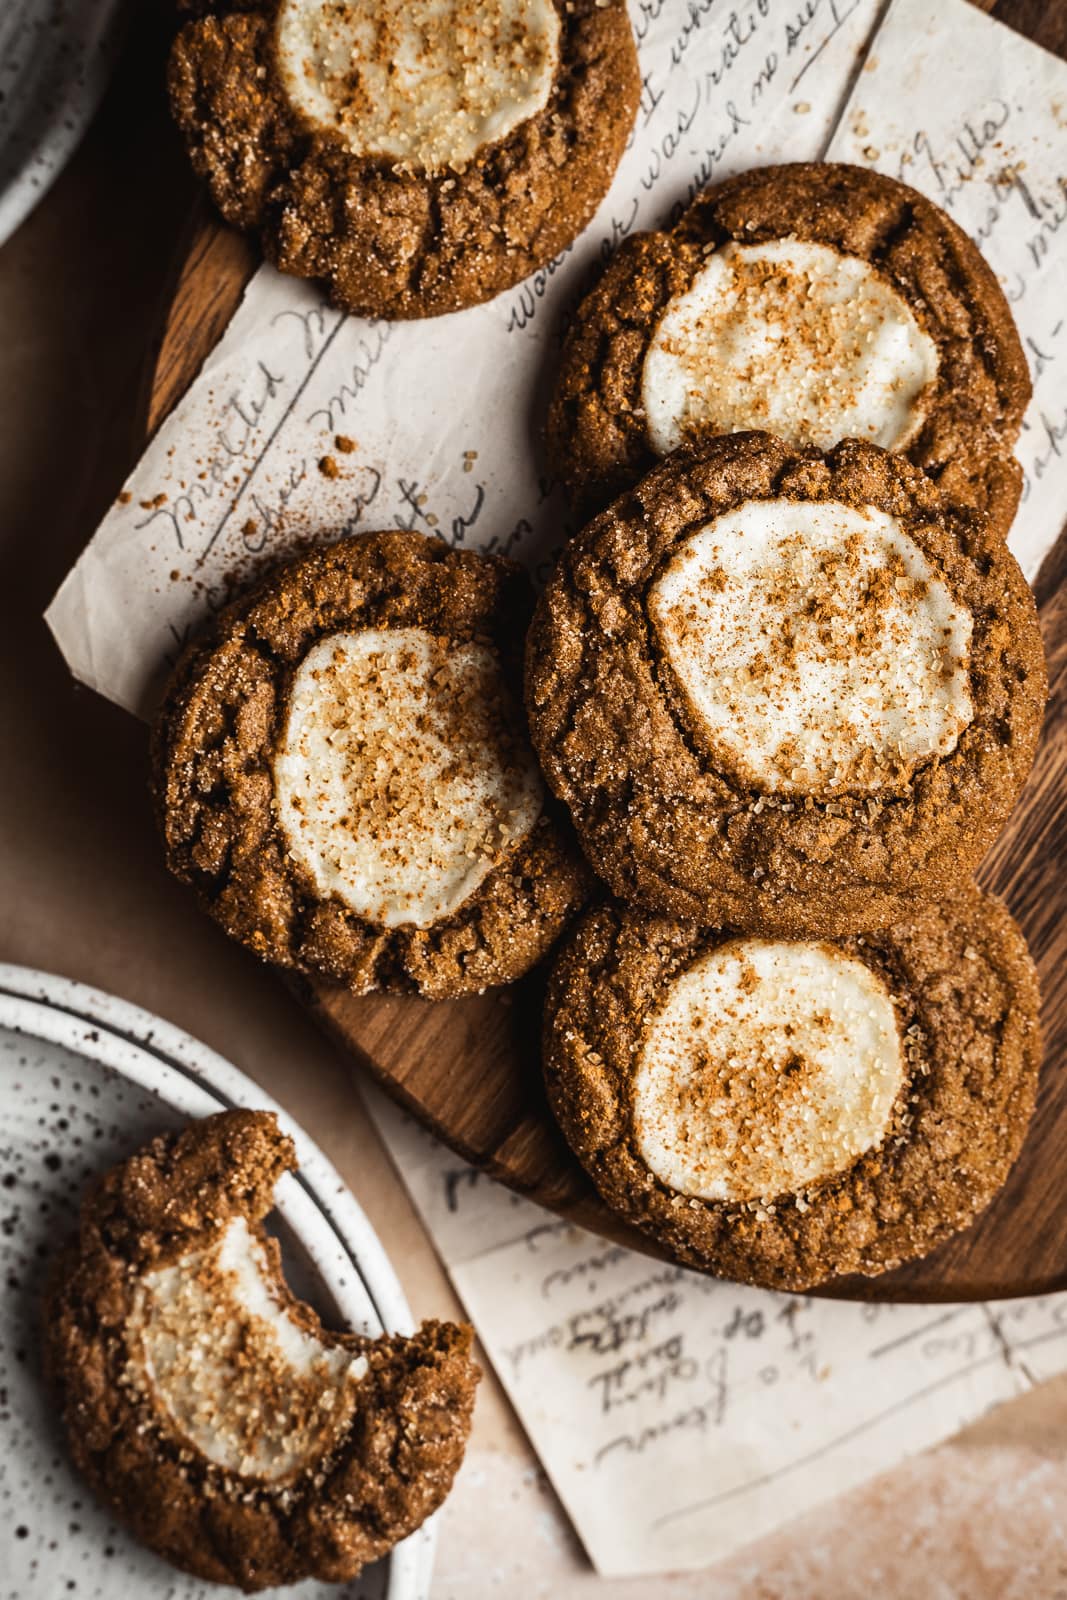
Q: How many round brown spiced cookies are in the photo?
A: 6